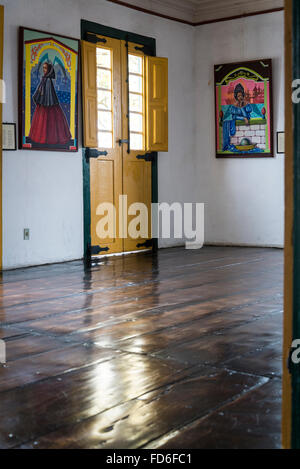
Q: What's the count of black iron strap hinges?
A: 6